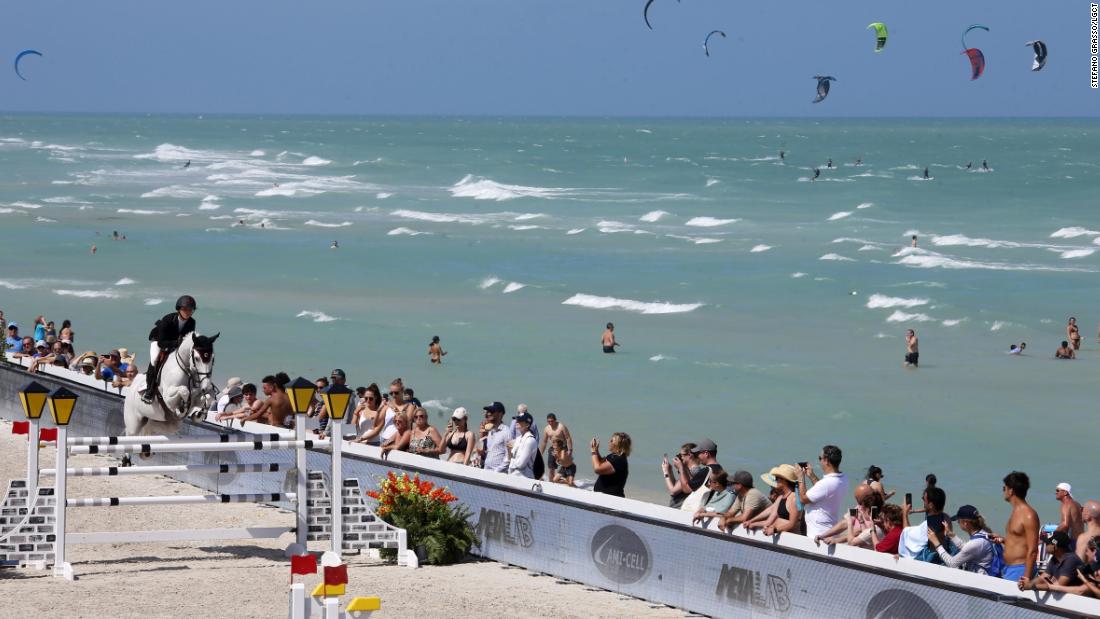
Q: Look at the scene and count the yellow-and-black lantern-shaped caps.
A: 4